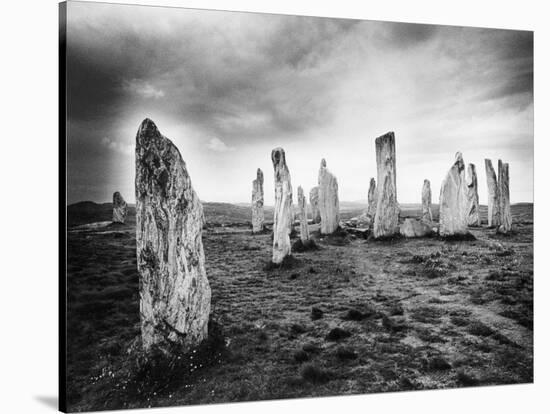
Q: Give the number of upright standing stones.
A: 14